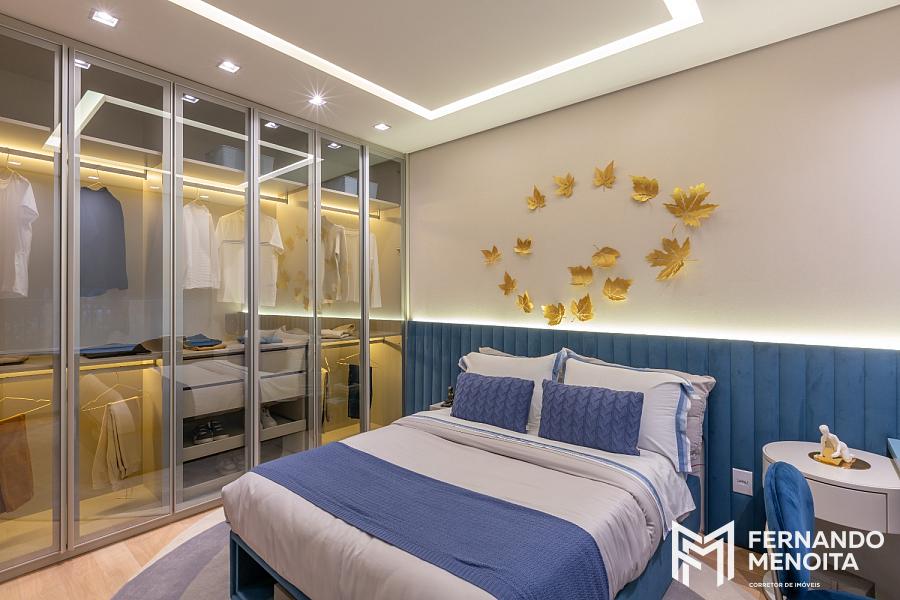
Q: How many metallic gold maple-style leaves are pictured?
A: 15